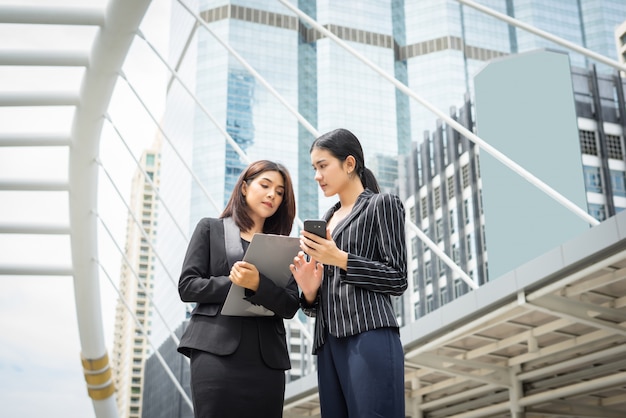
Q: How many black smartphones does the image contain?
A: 1